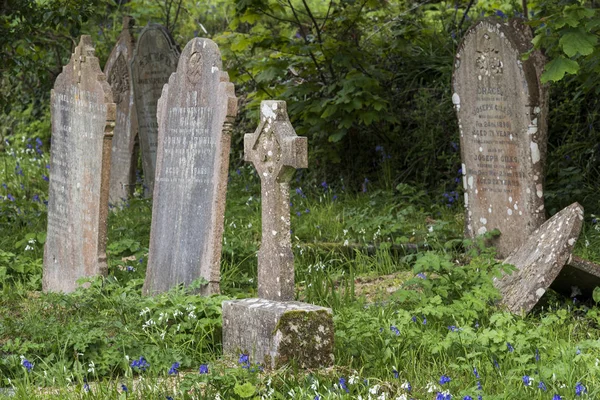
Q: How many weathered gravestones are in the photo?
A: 7